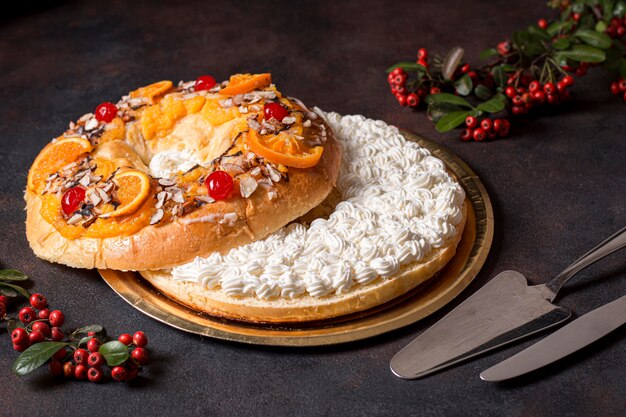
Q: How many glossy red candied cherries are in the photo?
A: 5